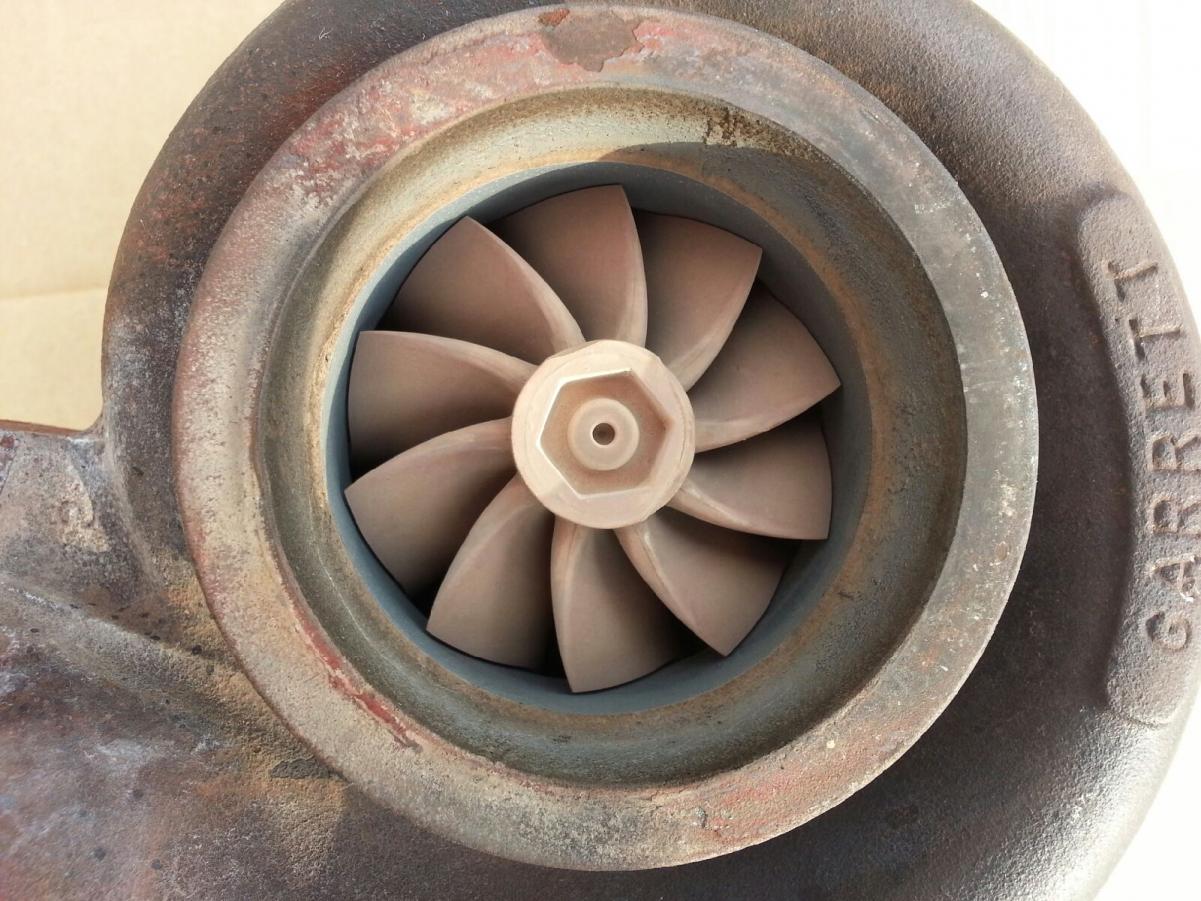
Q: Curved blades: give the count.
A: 10